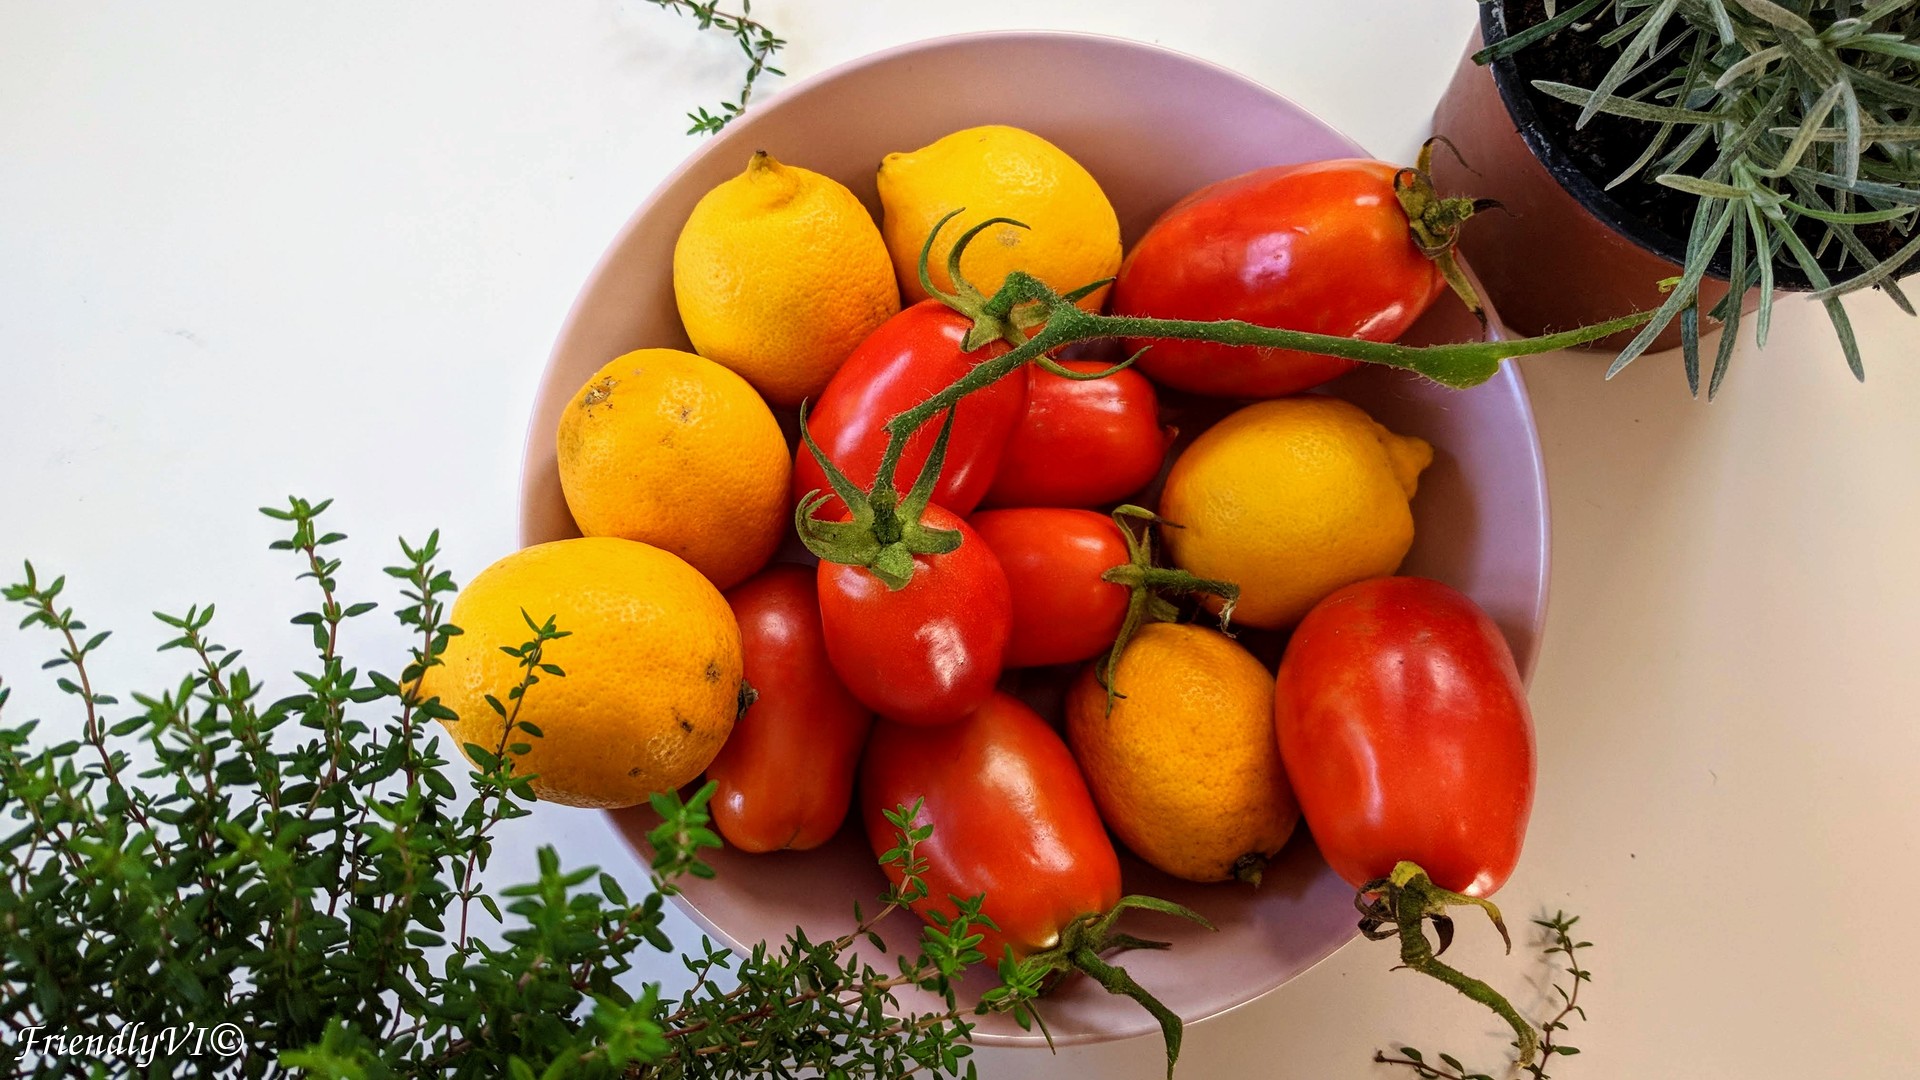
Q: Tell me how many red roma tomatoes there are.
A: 8